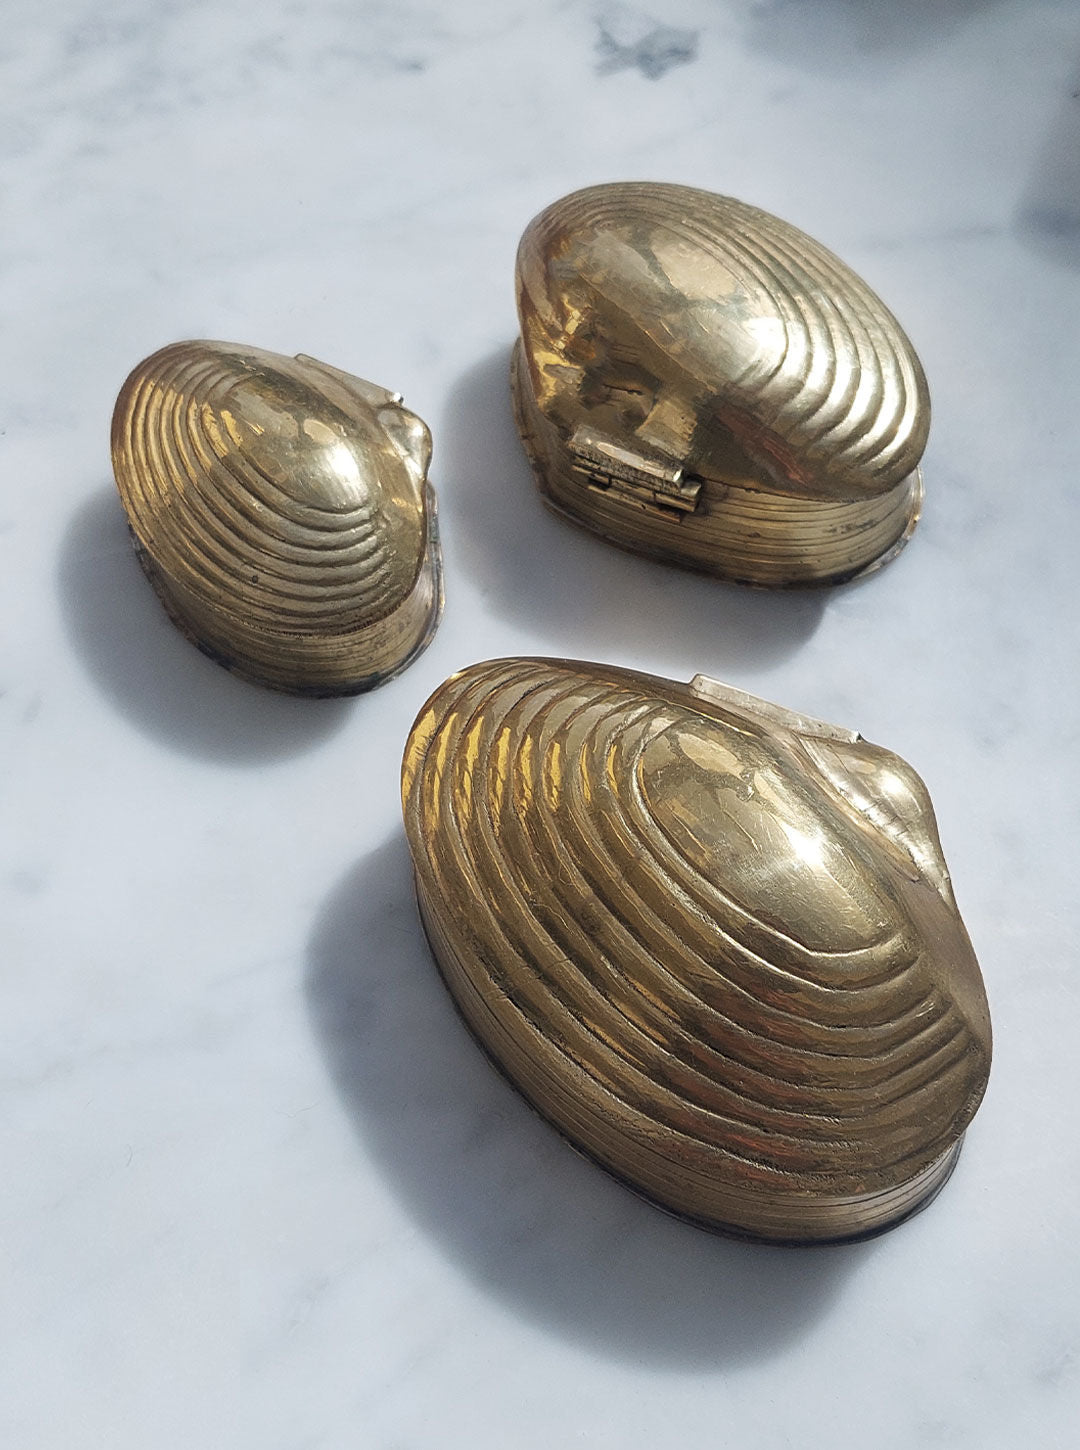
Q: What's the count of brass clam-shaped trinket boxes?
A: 3